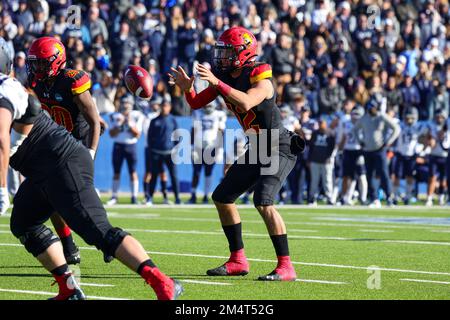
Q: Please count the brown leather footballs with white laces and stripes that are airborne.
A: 1